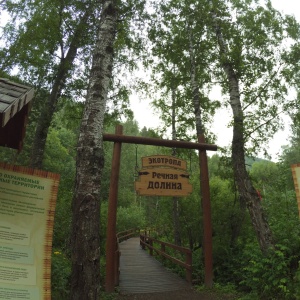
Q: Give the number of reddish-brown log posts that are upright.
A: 2